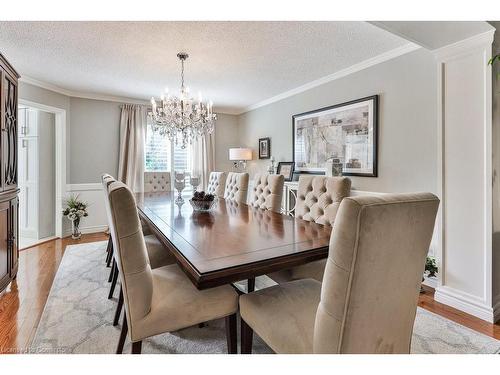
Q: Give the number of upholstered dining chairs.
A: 10